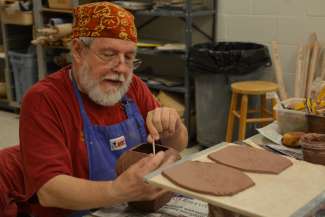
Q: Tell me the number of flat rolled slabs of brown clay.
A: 2